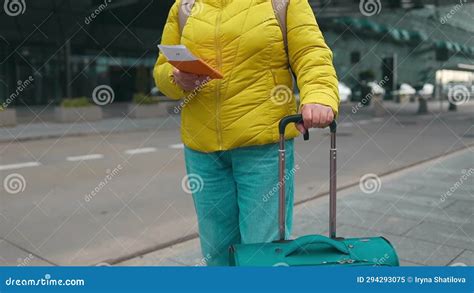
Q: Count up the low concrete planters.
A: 3